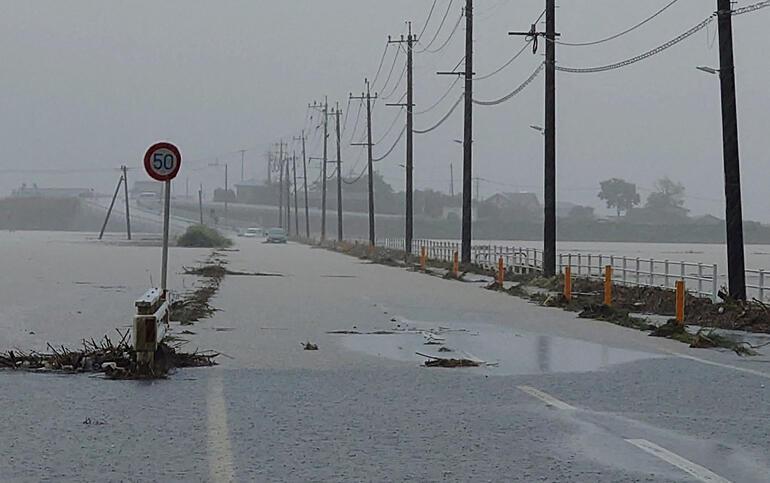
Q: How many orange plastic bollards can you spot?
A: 6